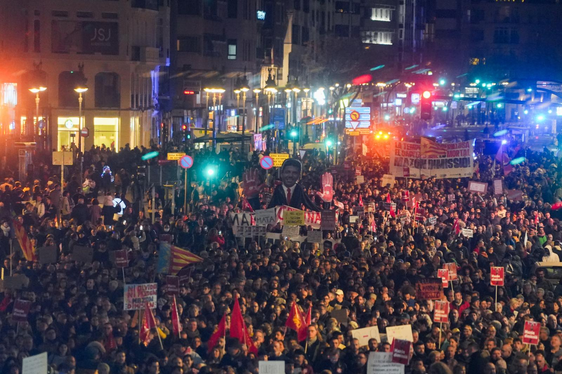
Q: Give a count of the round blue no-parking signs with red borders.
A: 2